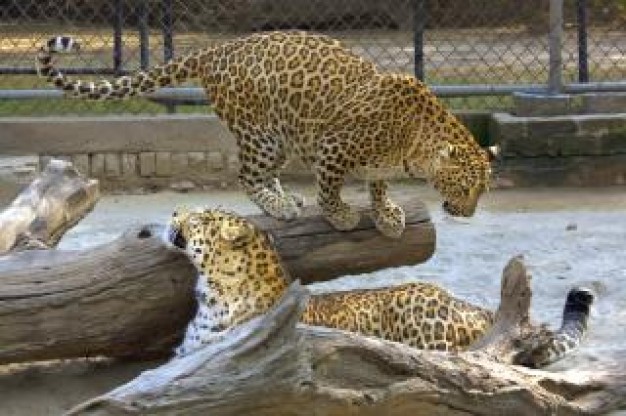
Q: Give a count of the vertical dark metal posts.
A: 5